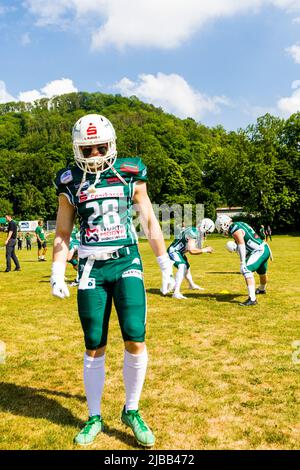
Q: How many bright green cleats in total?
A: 2